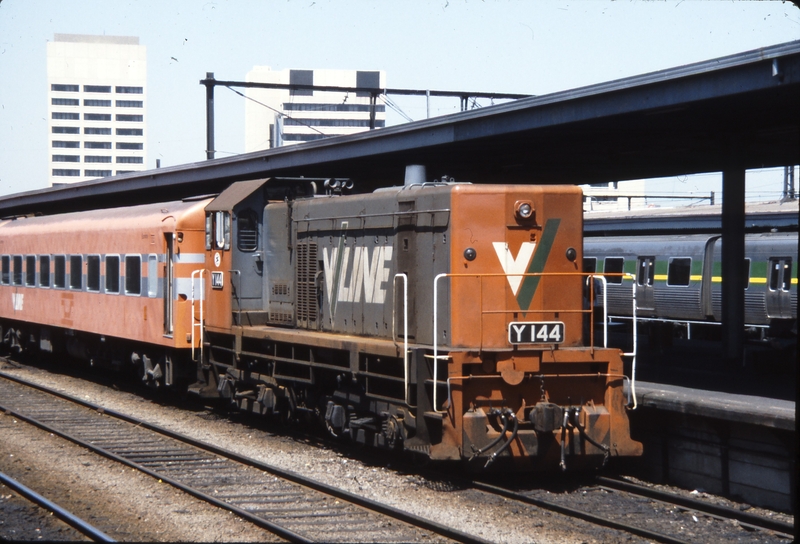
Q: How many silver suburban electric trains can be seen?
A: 1